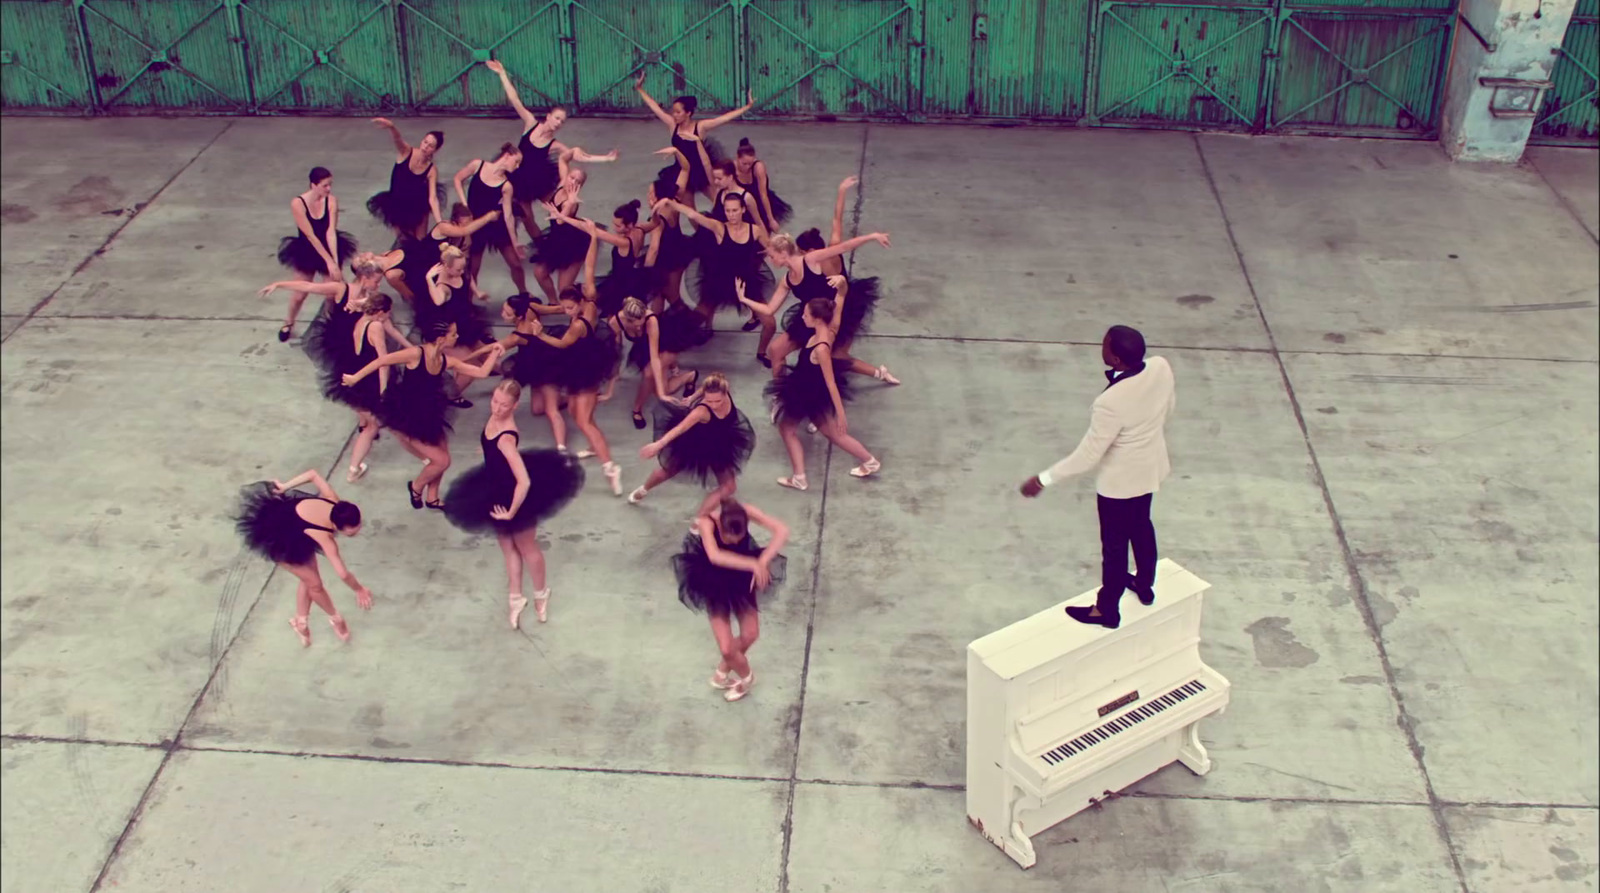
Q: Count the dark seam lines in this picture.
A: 7